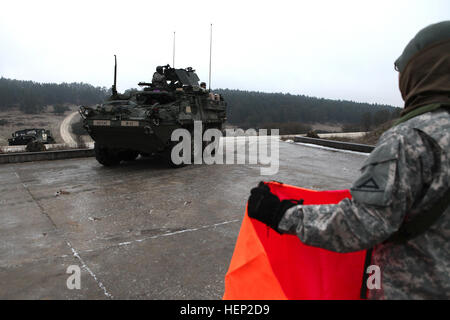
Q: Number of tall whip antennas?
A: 2